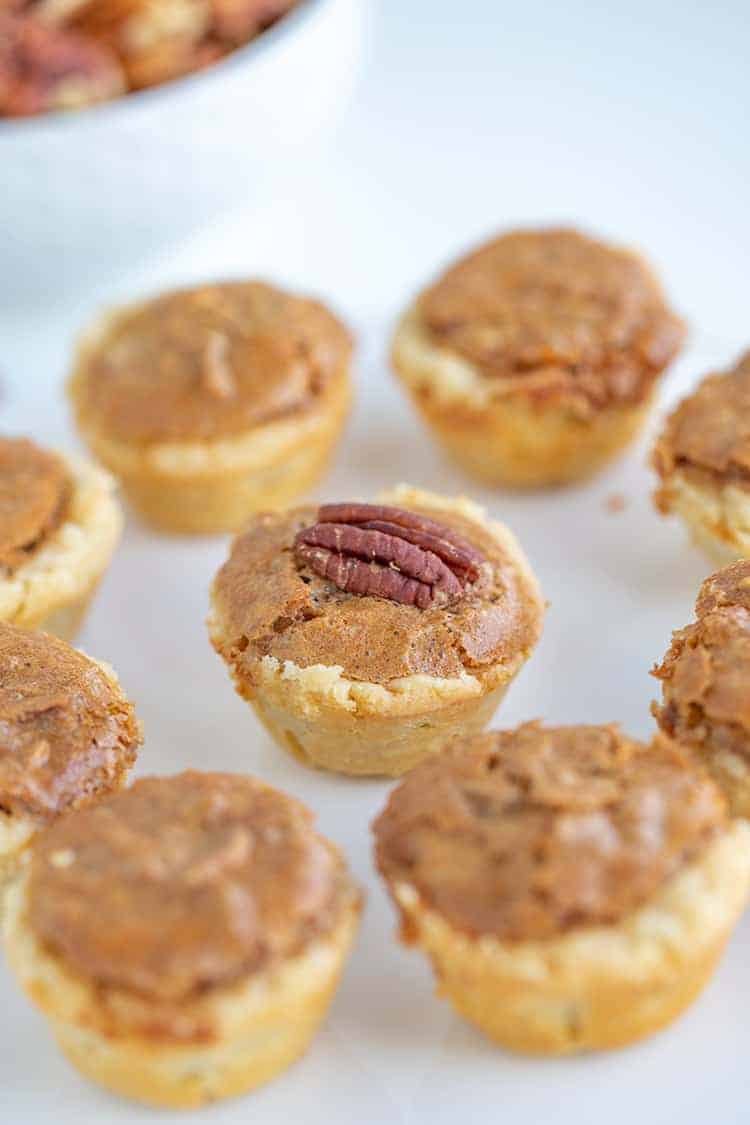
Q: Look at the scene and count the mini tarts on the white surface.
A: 9